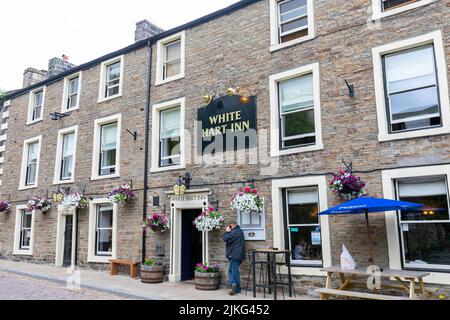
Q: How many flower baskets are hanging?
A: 8